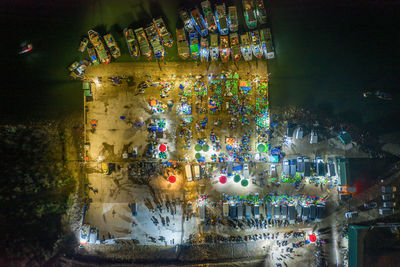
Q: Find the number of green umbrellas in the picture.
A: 6